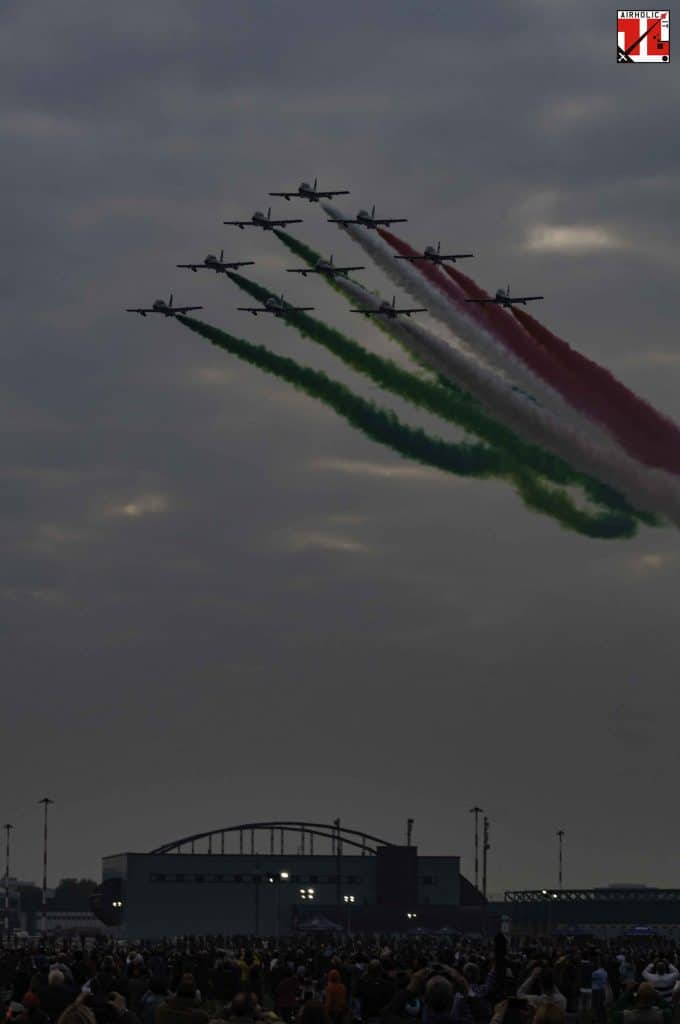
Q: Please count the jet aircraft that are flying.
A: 10